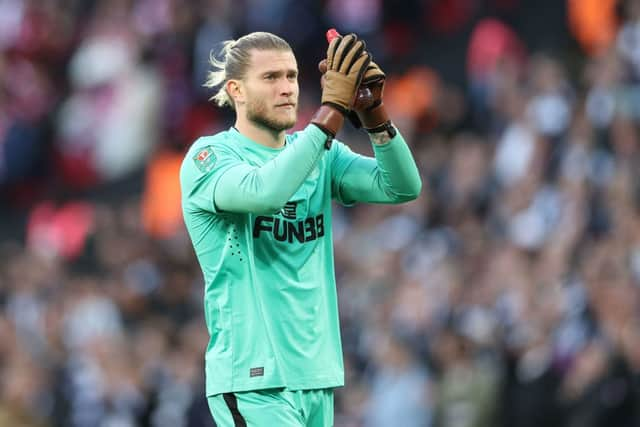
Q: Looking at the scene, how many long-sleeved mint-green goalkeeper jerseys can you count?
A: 1